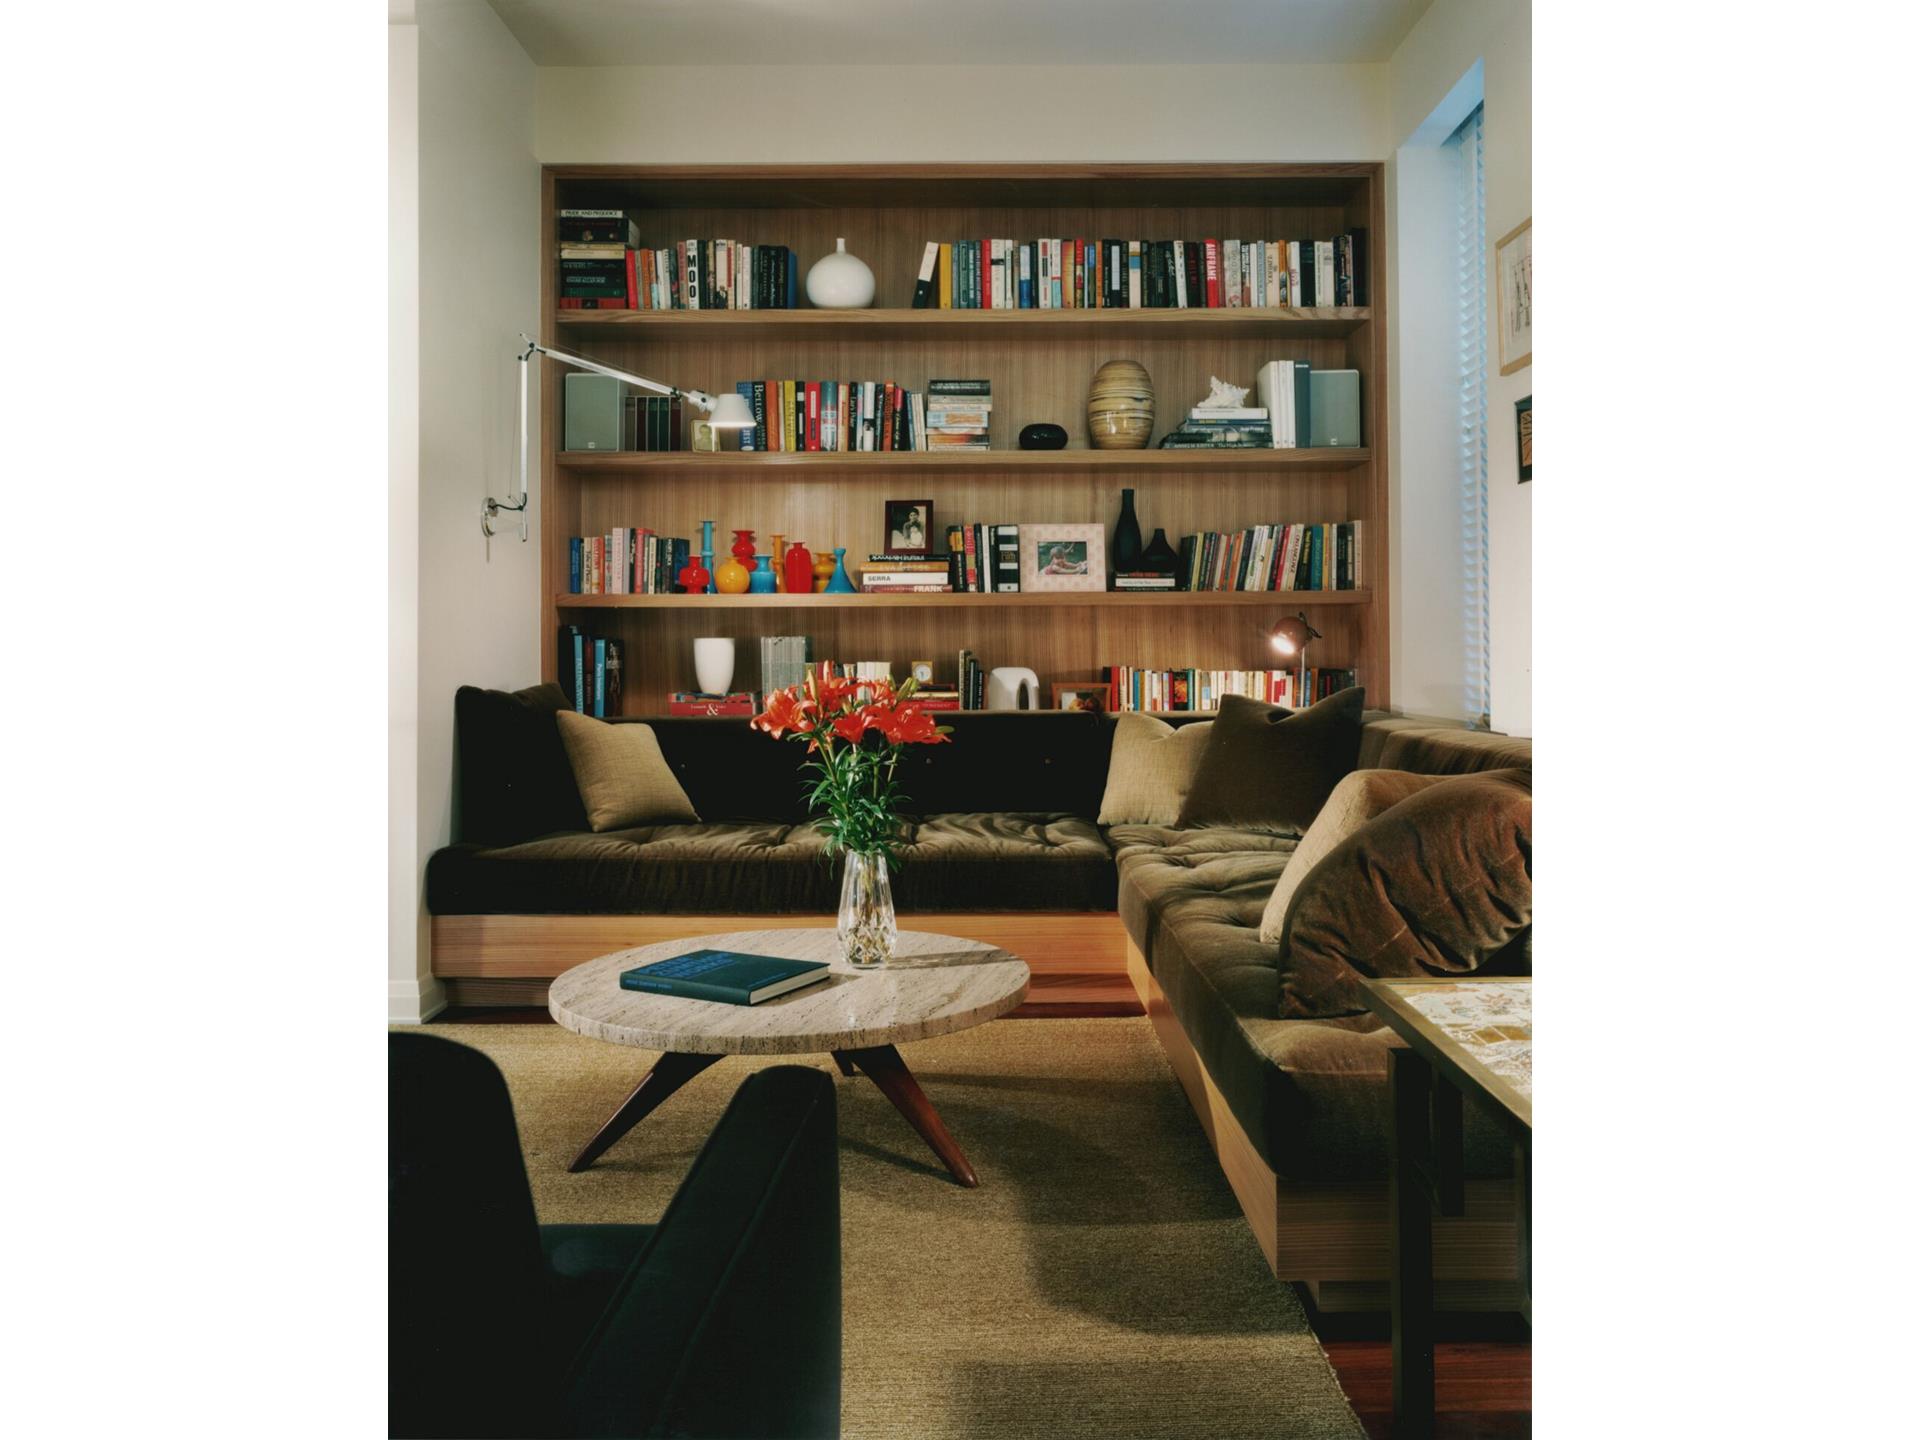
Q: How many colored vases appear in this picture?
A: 9